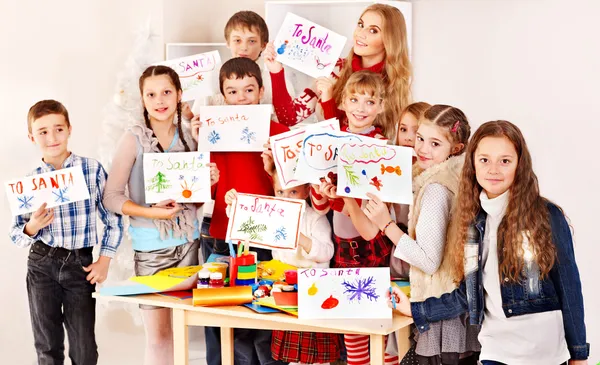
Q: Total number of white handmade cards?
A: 10